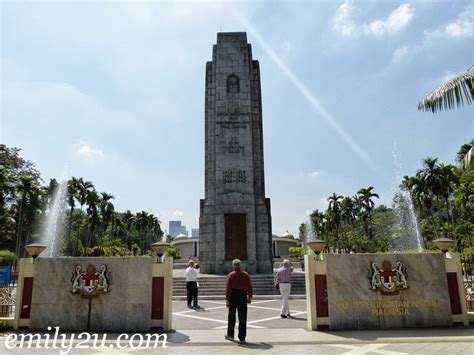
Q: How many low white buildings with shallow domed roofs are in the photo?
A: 2